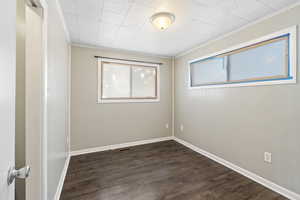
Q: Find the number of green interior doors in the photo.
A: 0